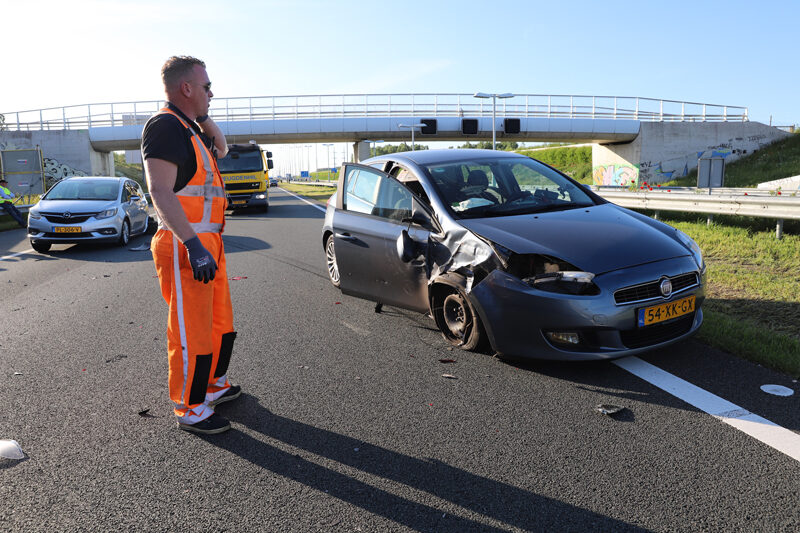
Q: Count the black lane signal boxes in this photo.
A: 3